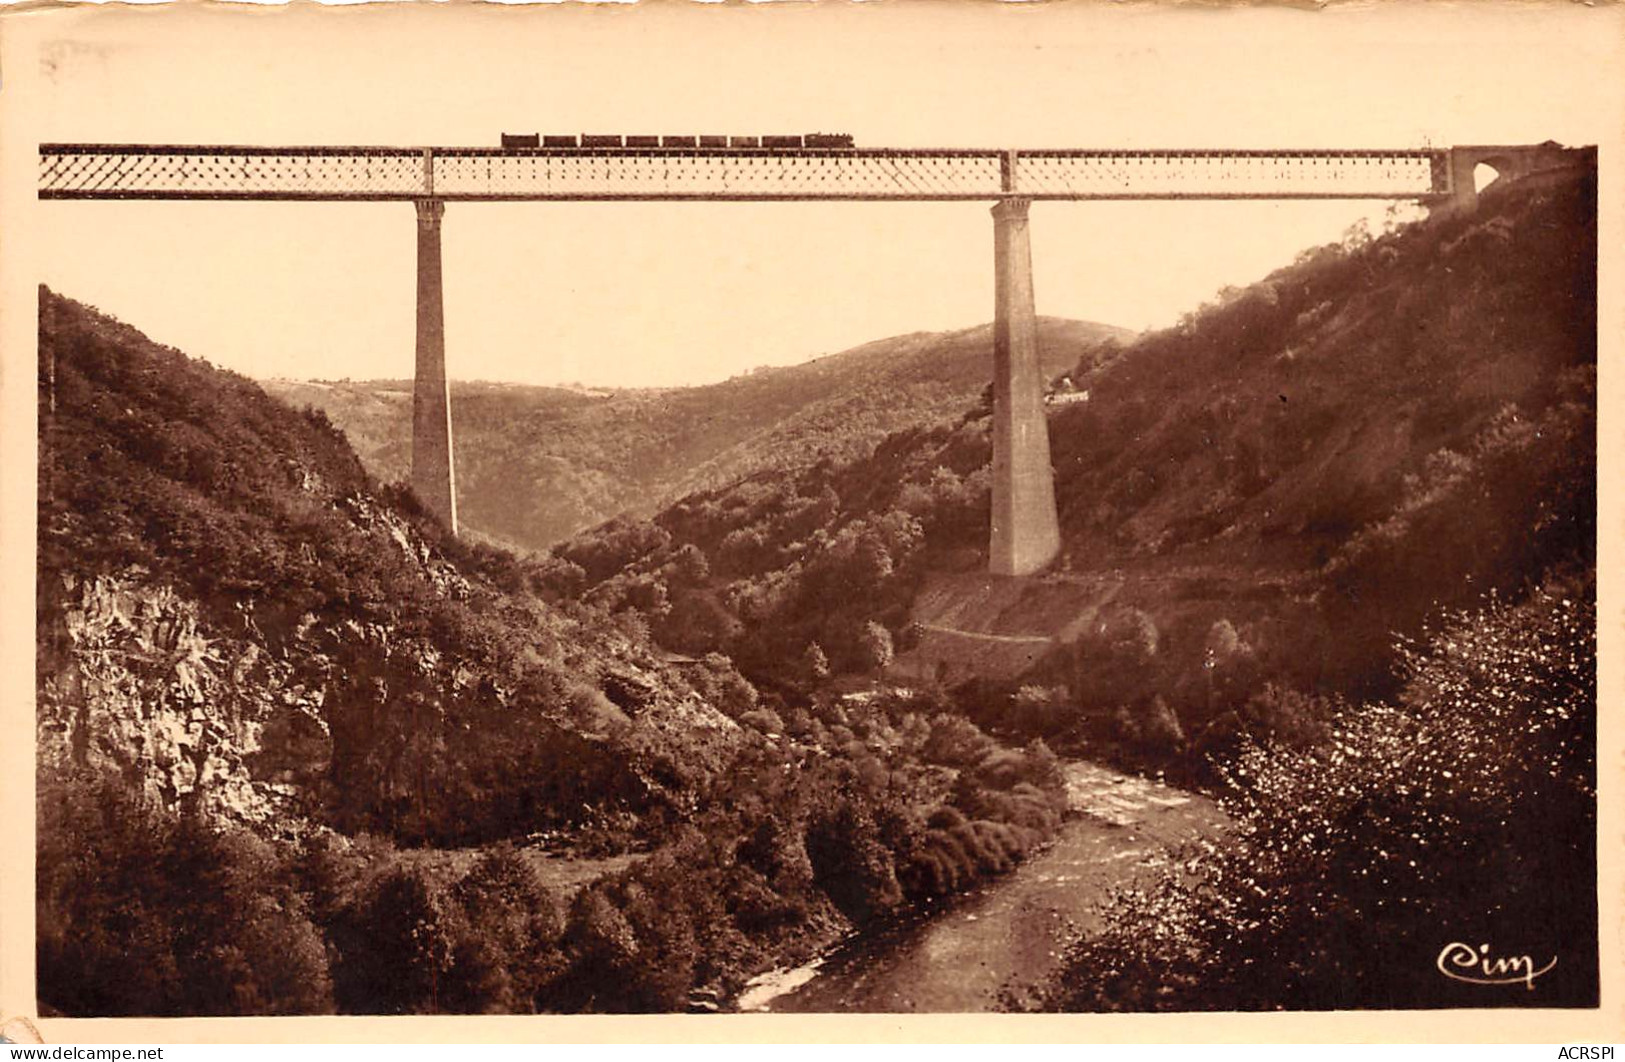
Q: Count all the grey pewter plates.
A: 0